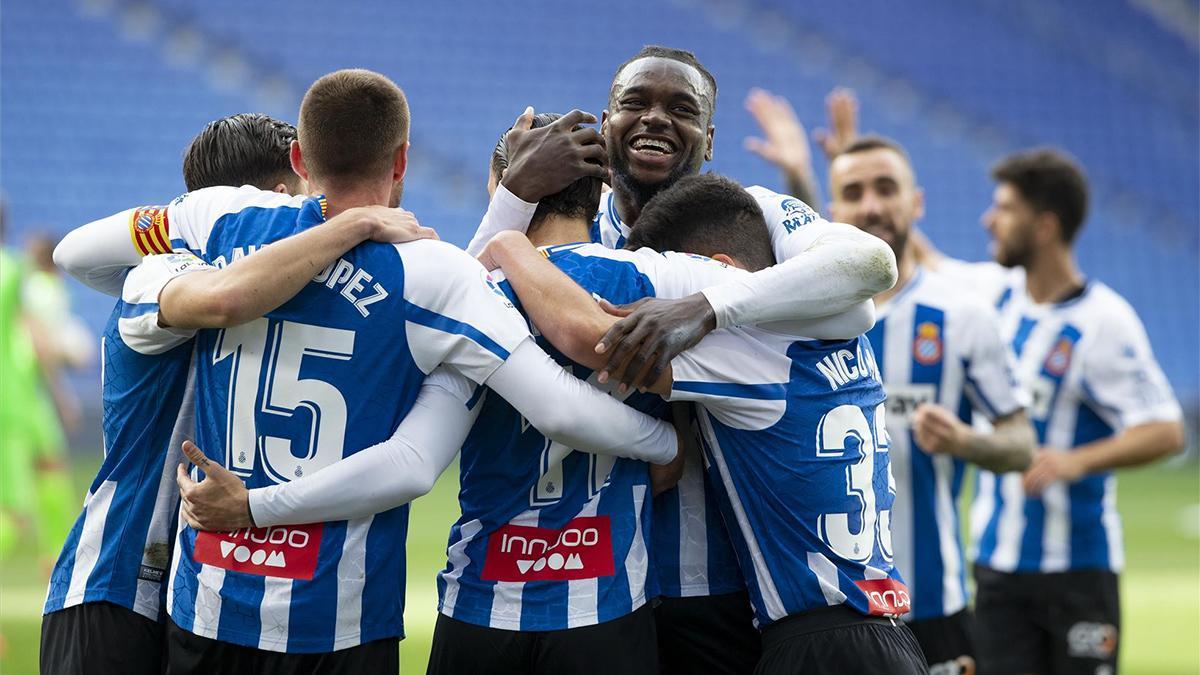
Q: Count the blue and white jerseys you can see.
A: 7